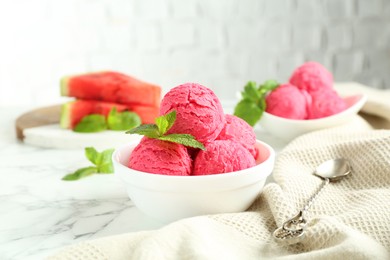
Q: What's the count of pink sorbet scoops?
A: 7